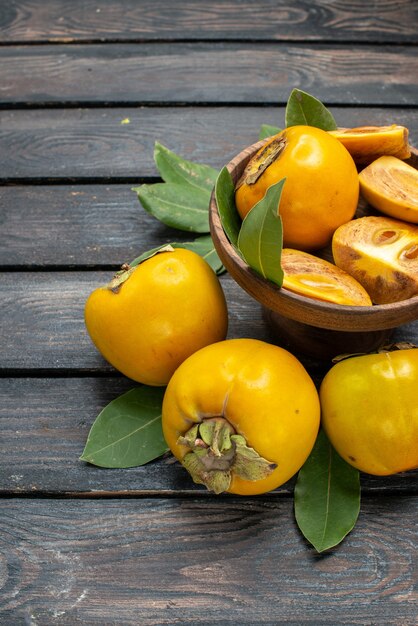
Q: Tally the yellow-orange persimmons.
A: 4